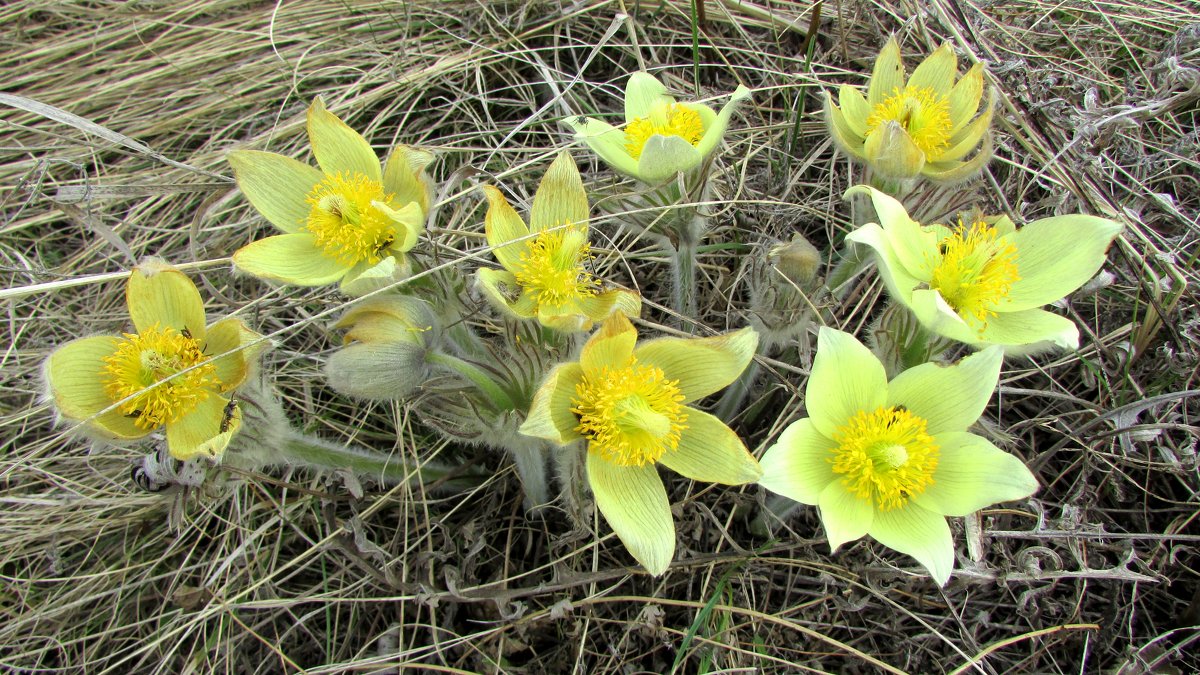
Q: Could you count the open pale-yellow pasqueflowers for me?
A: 8